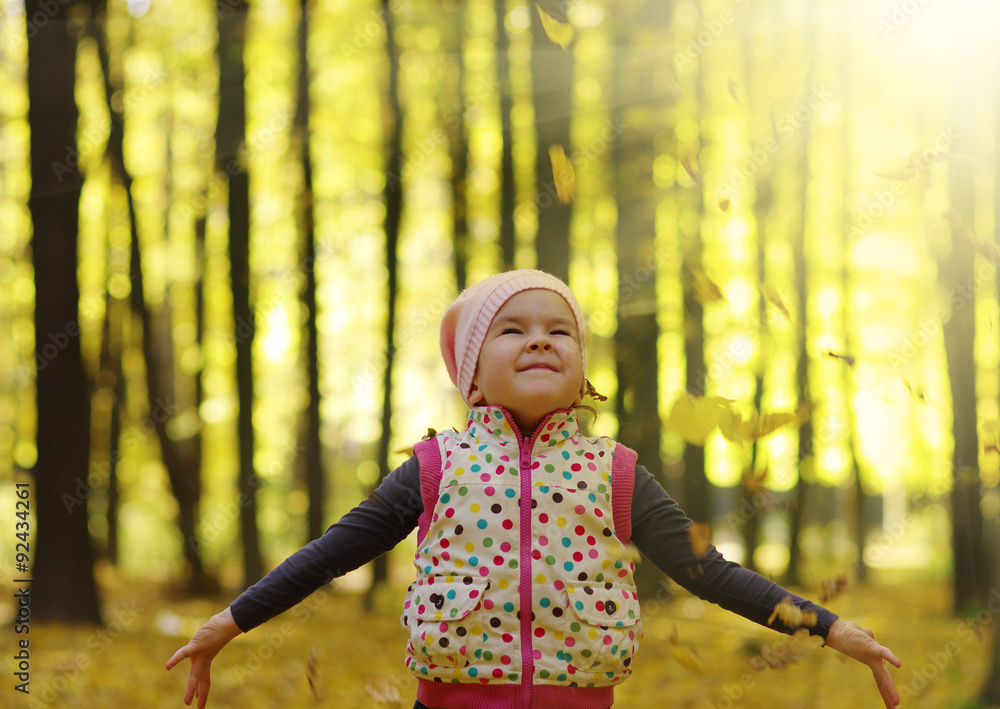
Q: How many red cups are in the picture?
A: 0